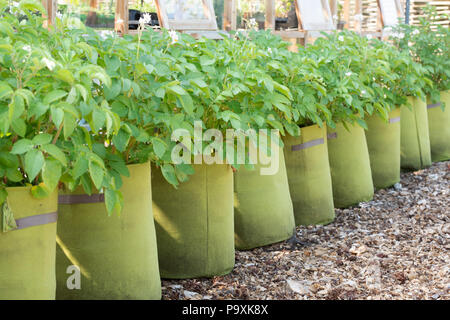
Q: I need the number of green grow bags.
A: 9